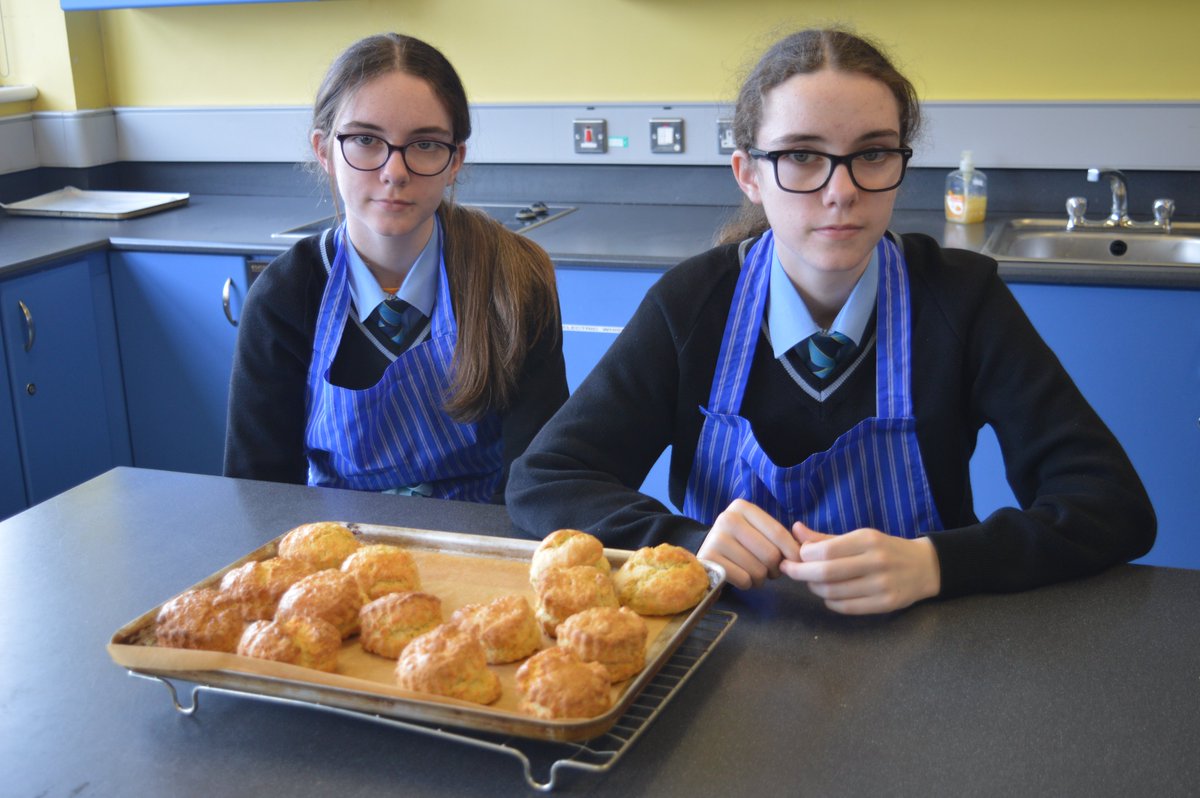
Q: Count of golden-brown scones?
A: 14